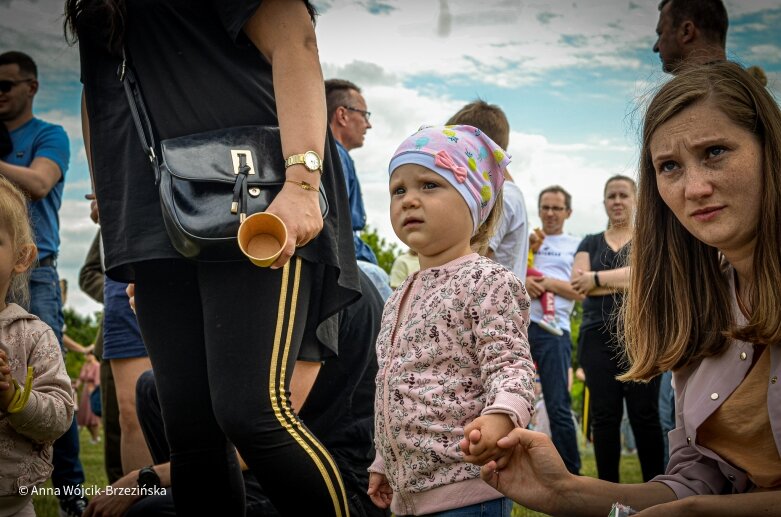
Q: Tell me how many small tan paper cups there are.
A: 1